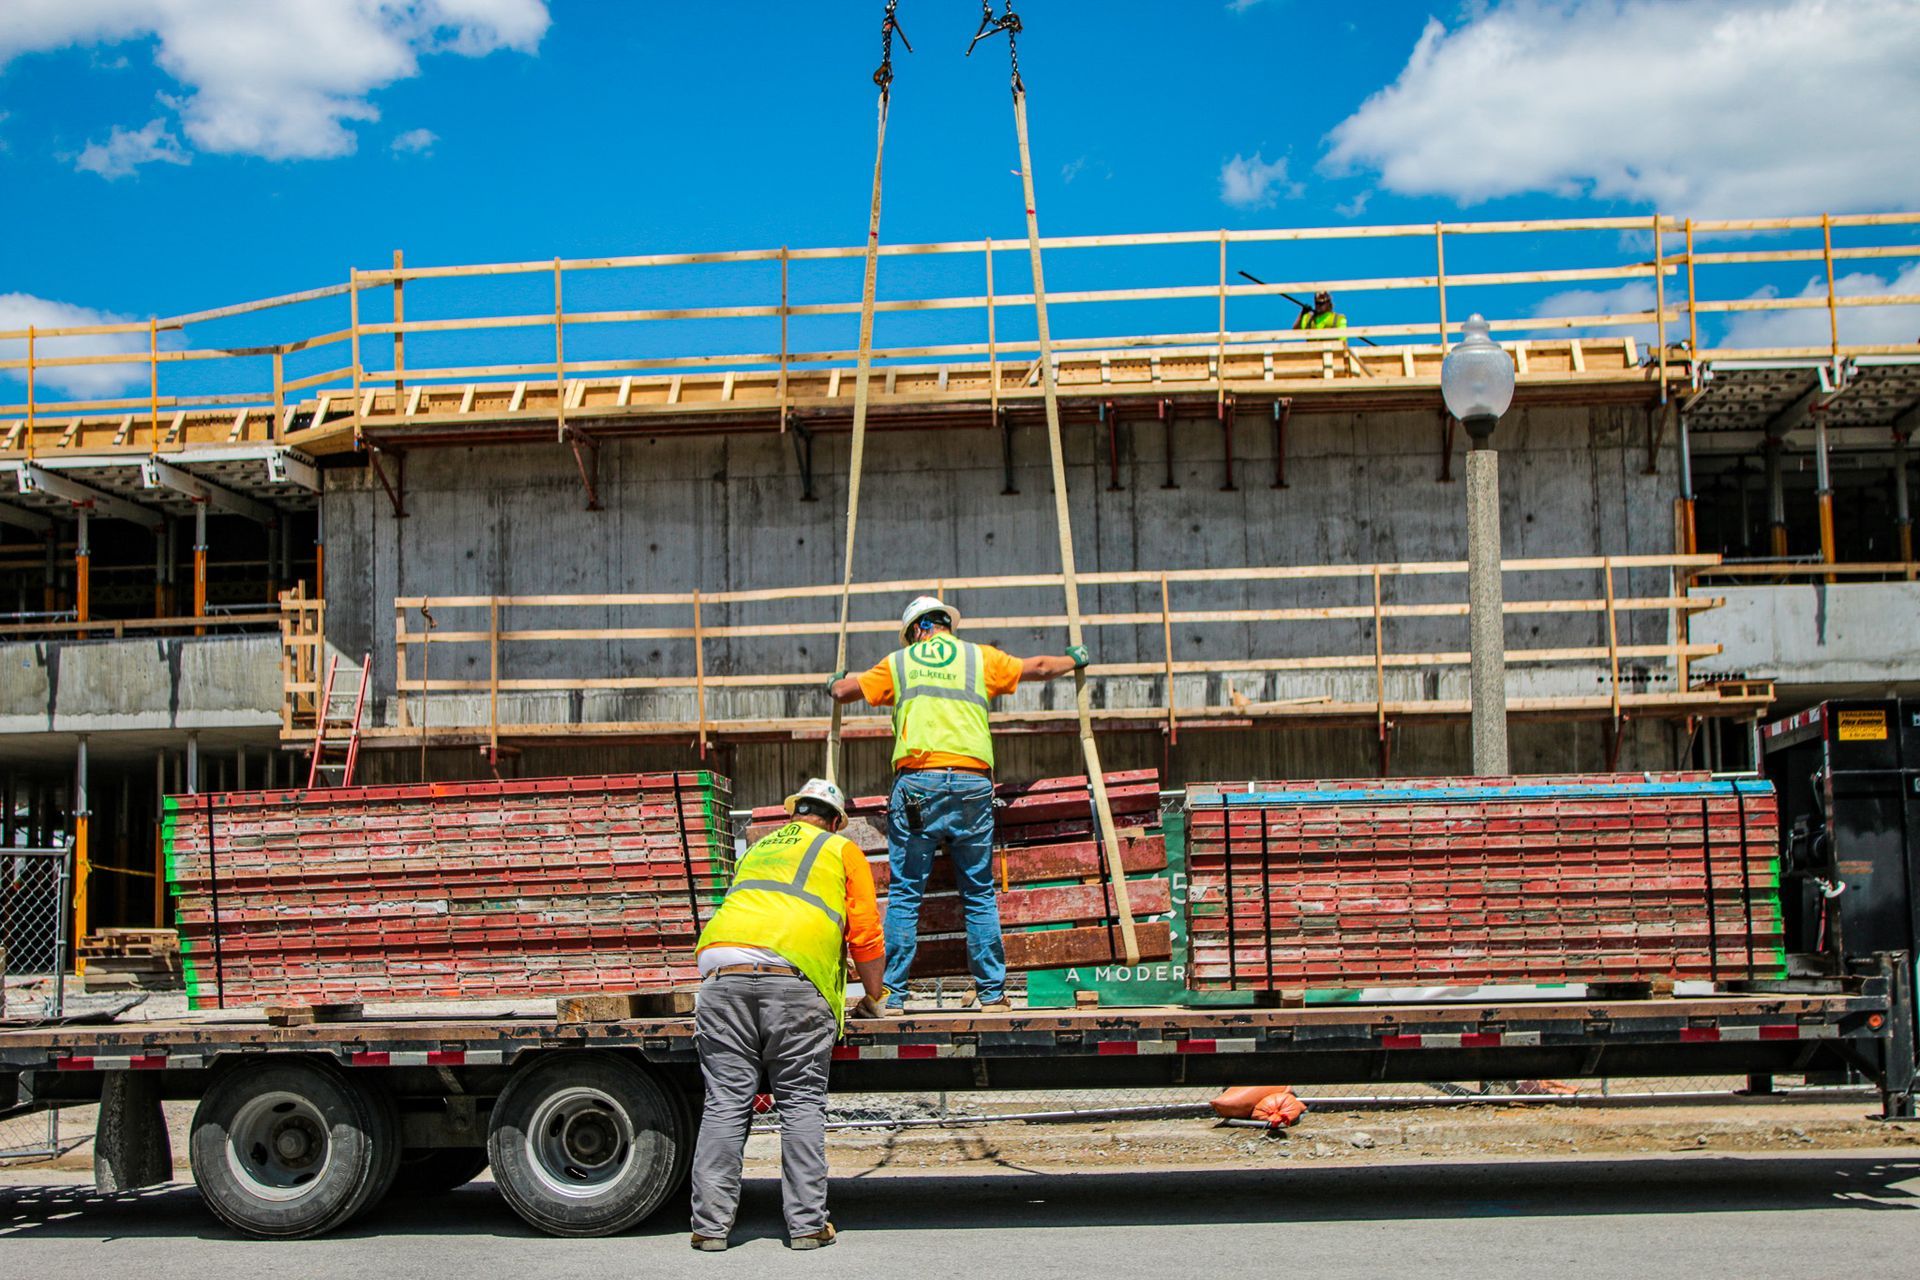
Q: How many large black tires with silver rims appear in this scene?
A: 2